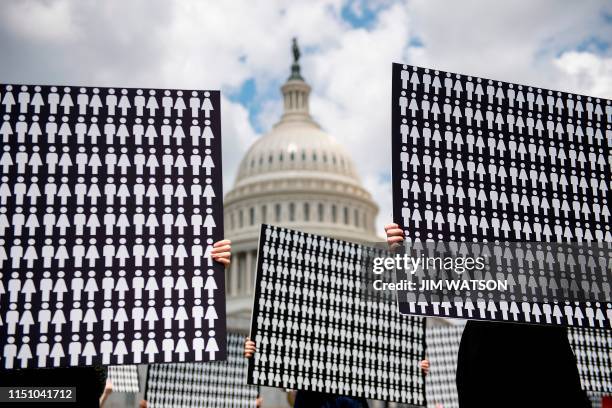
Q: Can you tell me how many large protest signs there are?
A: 3